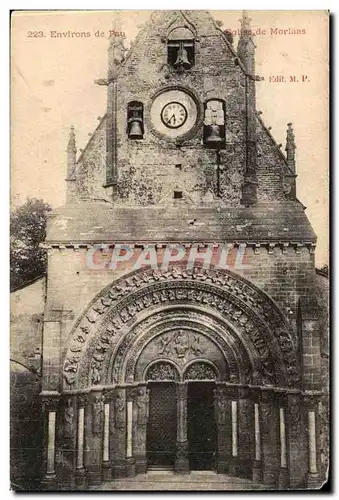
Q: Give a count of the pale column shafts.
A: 8